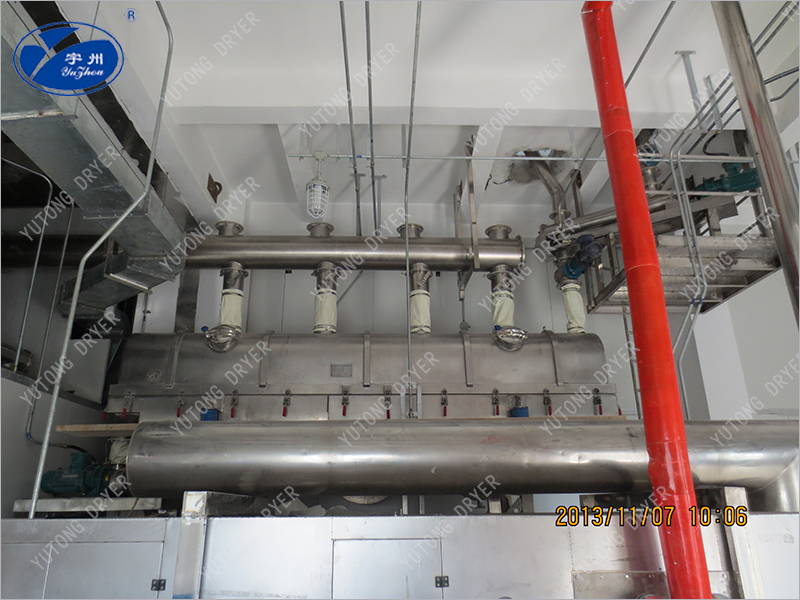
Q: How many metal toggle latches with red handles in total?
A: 12